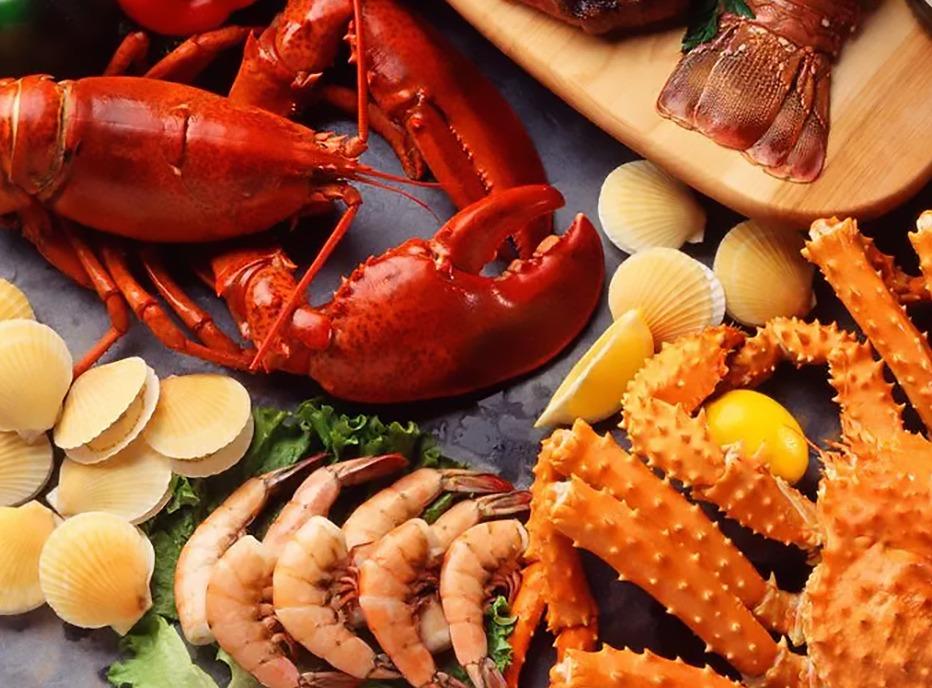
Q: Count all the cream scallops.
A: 11